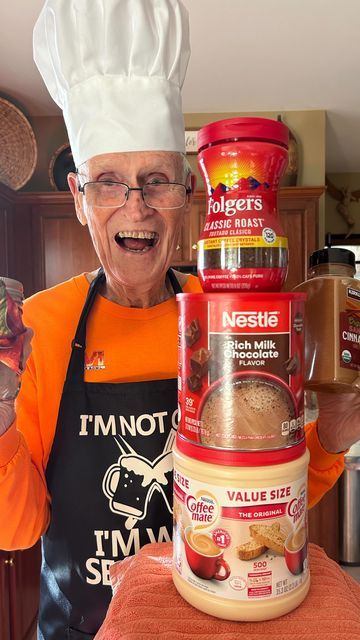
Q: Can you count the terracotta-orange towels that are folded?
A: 1